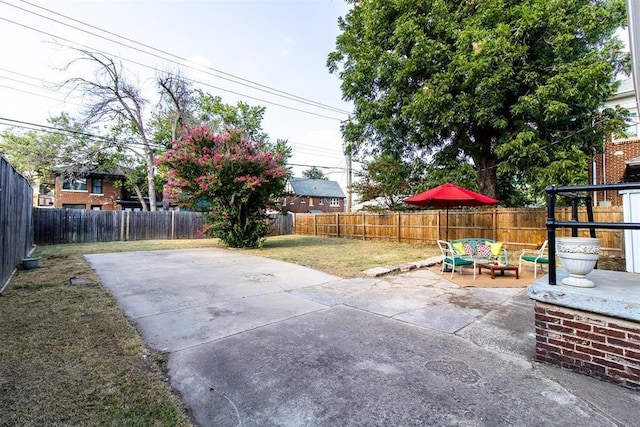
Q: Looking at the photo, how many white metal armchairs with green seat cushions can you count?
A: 2